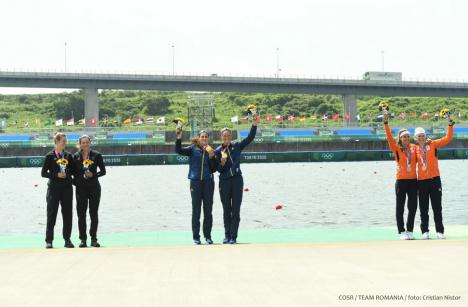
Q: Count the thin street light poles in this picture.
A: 4